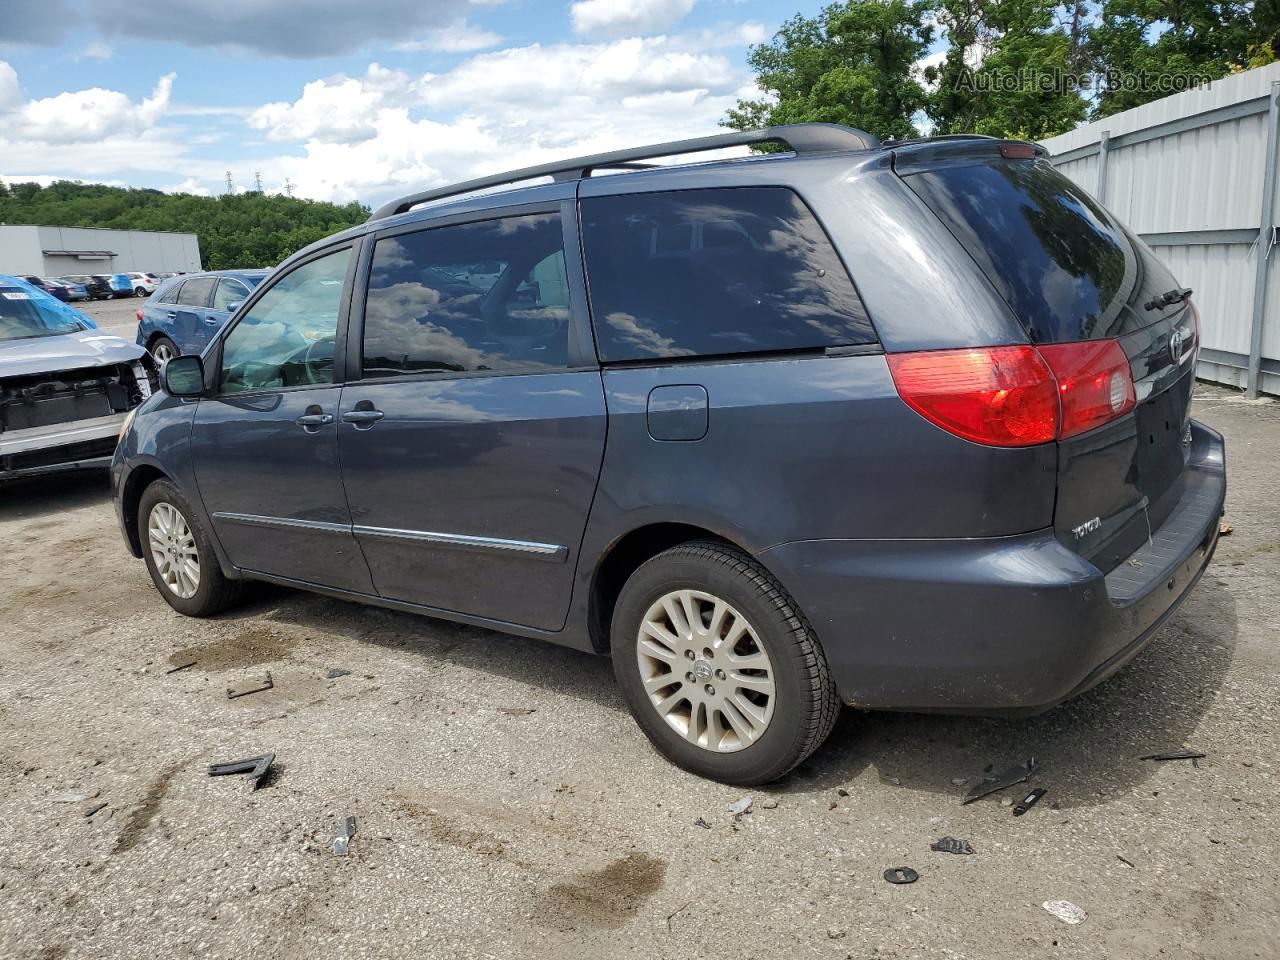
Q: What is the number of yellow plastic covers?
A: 0